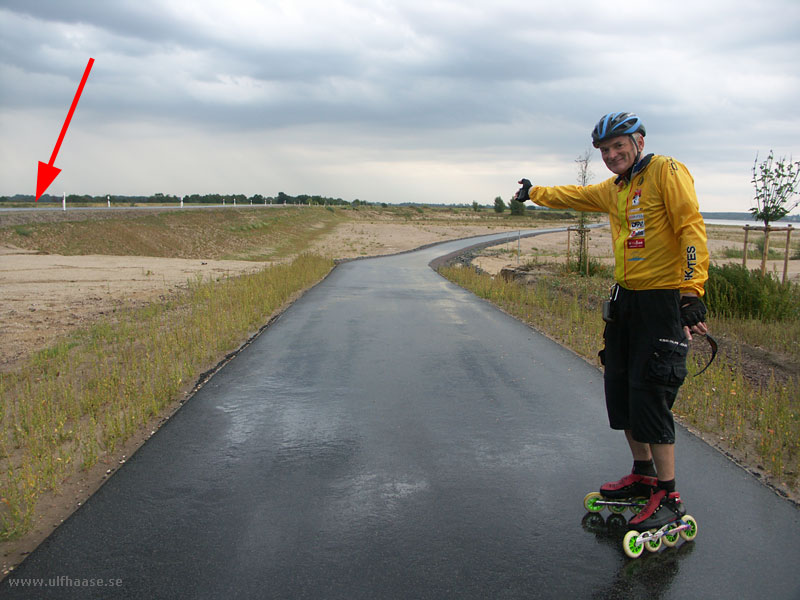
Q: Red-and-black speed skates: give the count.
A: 2